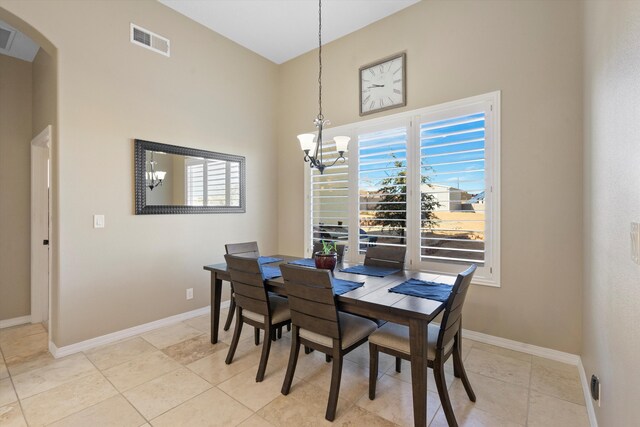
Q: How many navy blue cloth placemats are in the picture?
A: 6